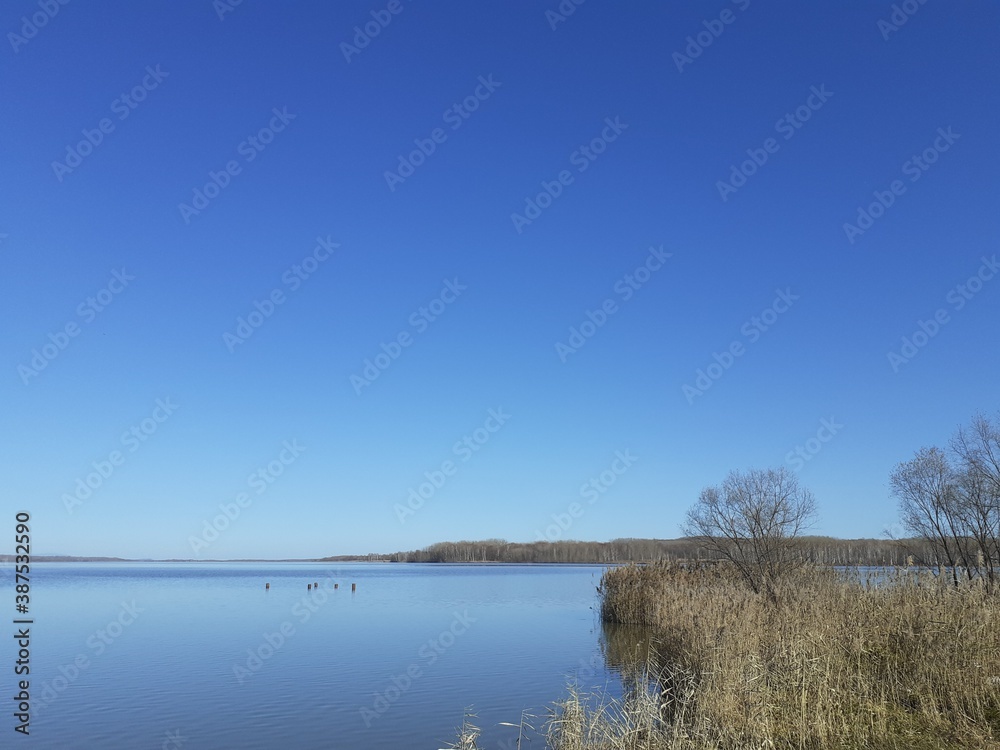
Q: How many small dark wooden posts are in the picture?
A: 5